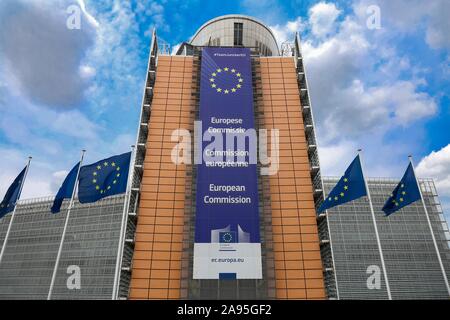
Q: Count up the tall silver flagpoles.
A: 5